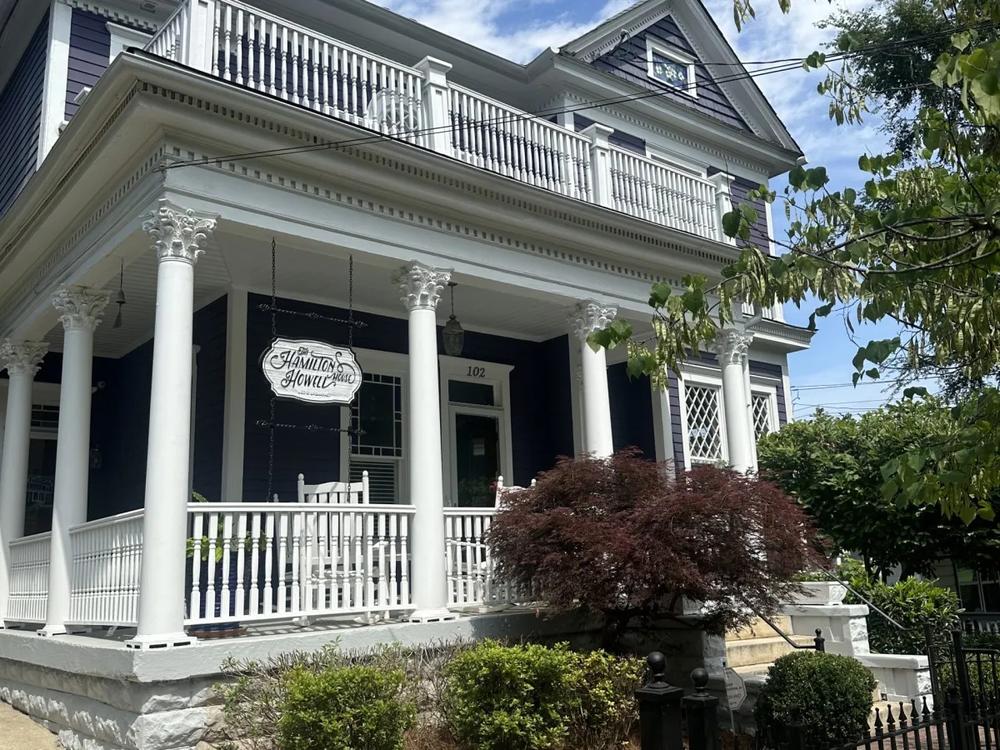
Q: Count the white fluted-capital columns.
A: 6